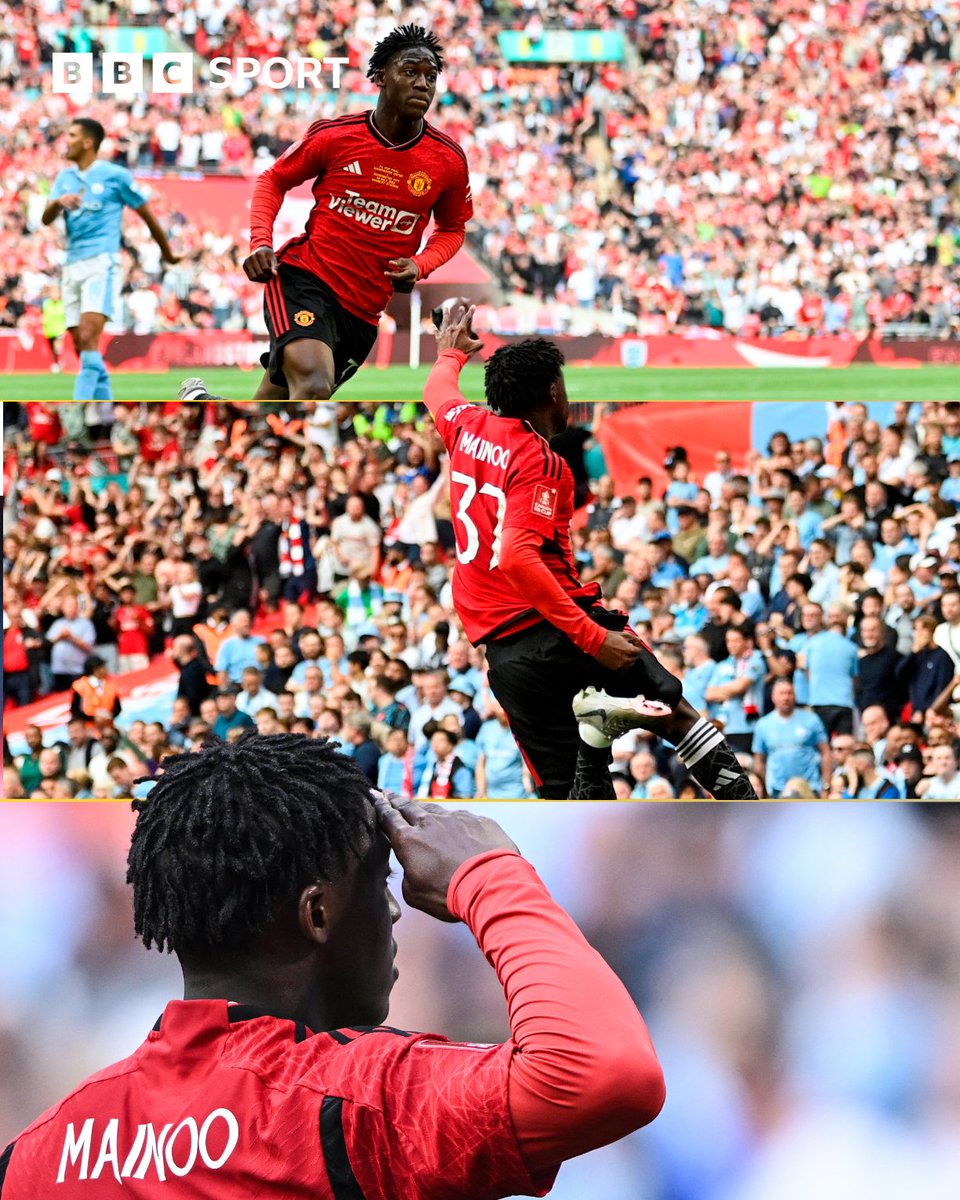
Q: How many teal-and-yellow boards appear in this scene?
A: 2